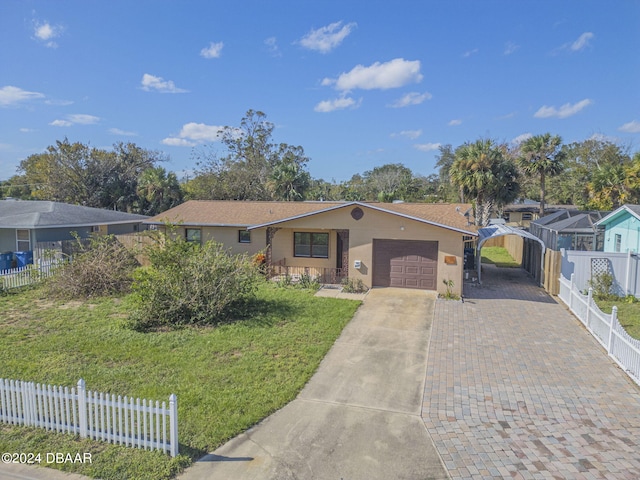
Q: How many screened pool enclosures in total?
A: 1